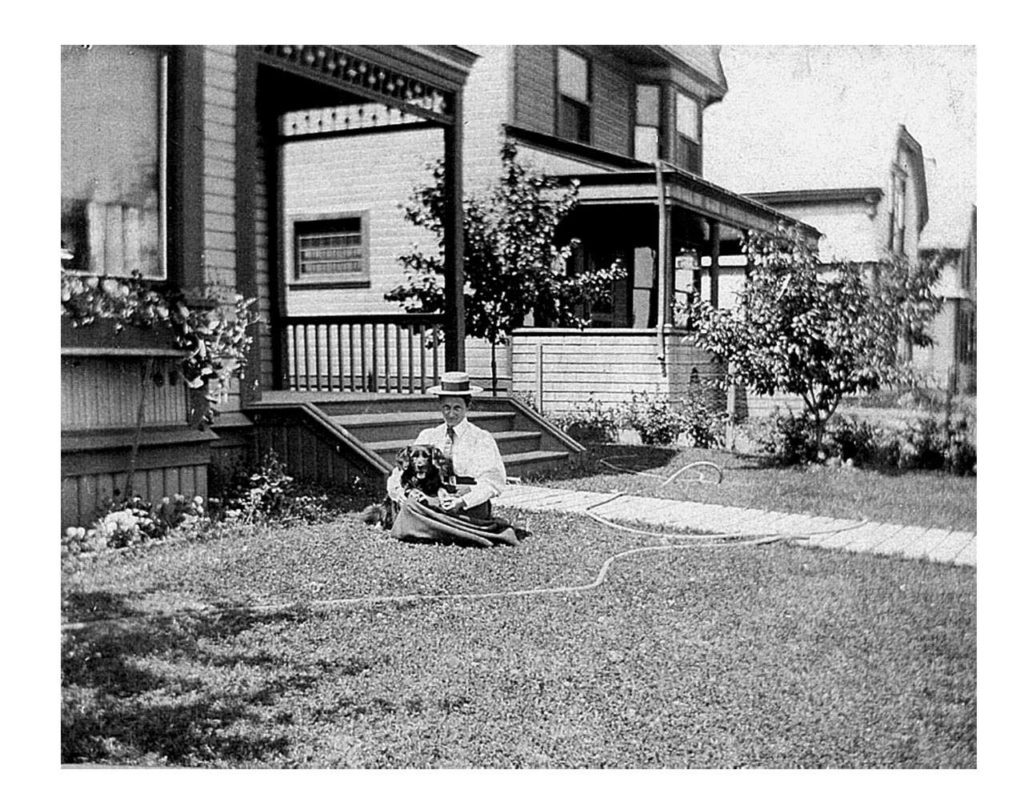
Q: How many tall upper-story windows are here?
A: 3